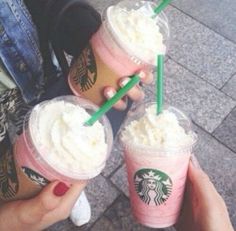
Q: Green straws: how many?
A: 3